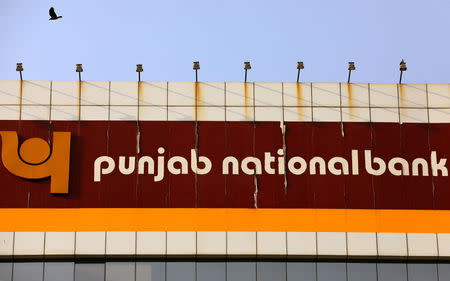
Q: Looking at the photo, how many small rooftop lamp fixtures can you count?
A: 8